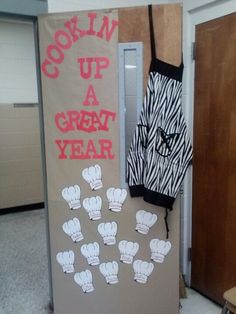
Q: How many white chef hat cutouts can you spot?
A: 14